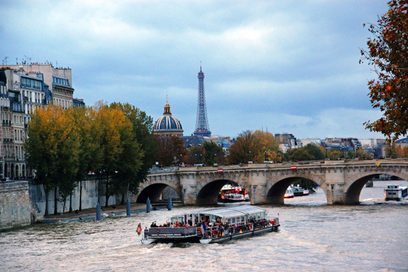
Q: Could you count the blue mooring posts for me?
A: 4